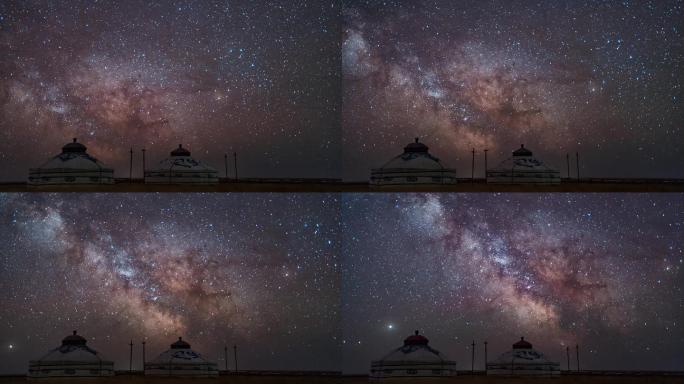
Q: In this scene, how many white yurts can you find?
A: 8